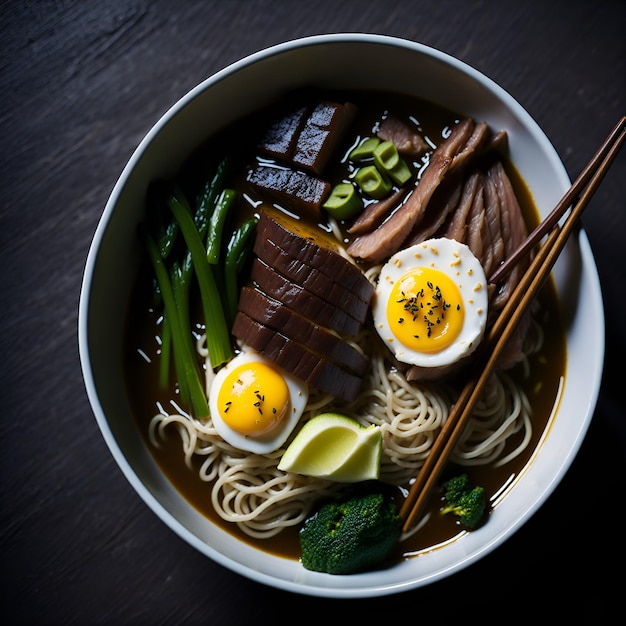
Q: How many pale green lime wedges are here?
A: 1